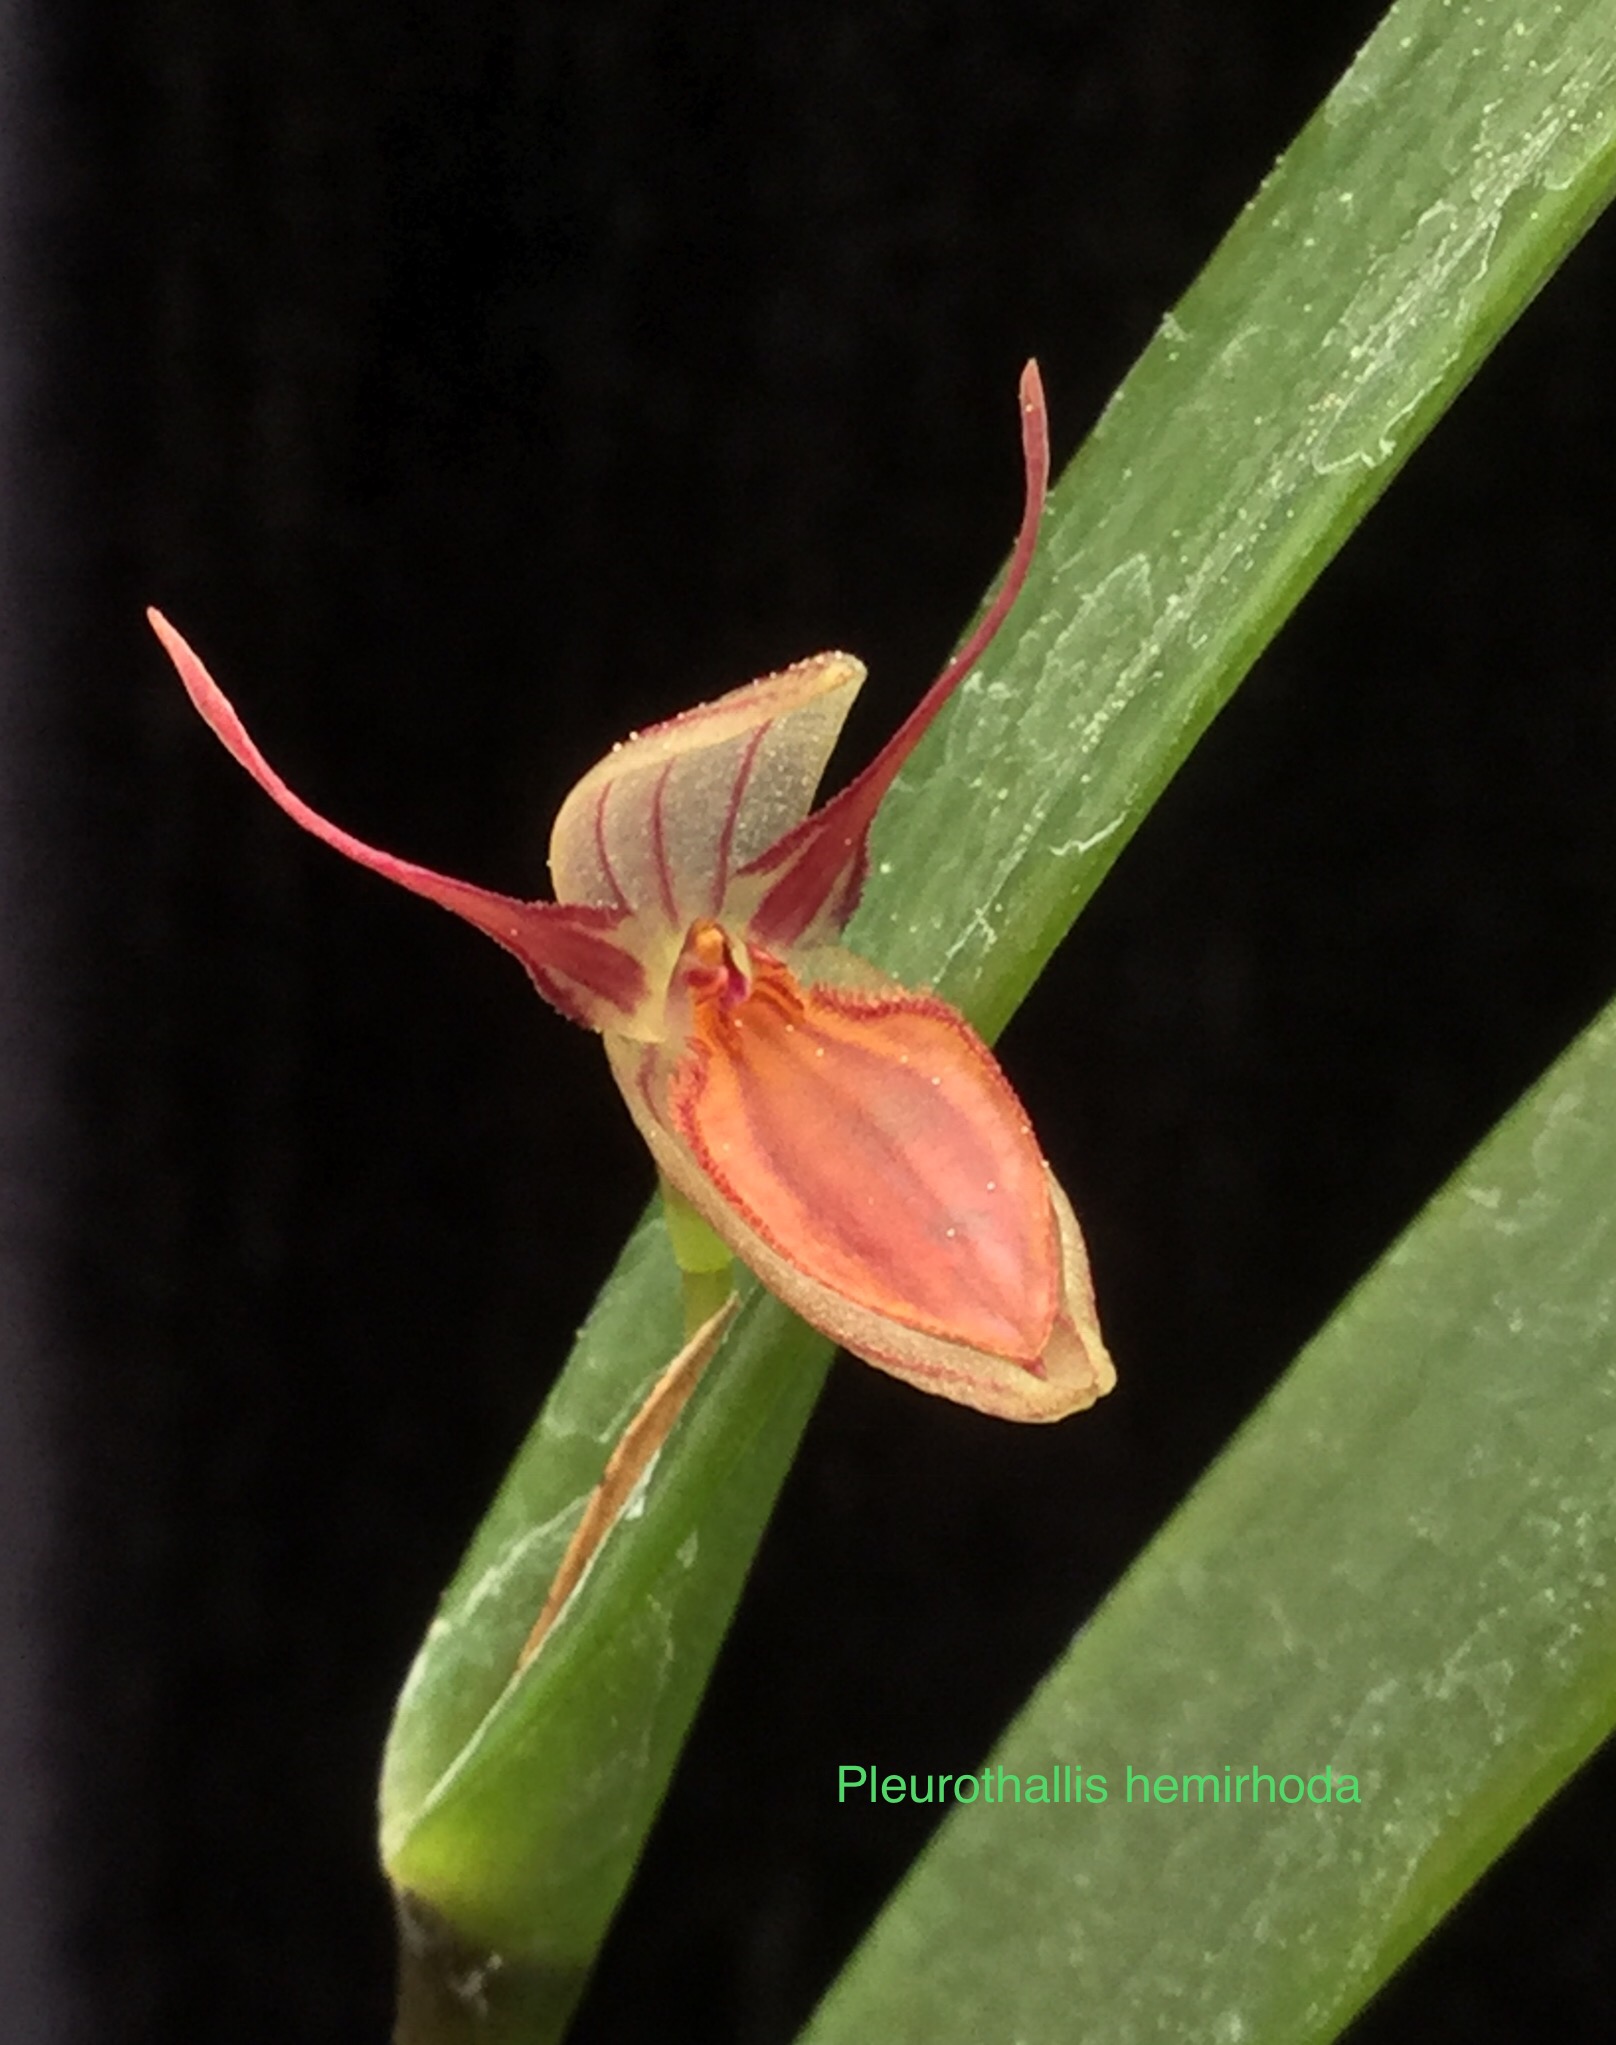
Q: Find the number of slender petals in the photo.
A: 2